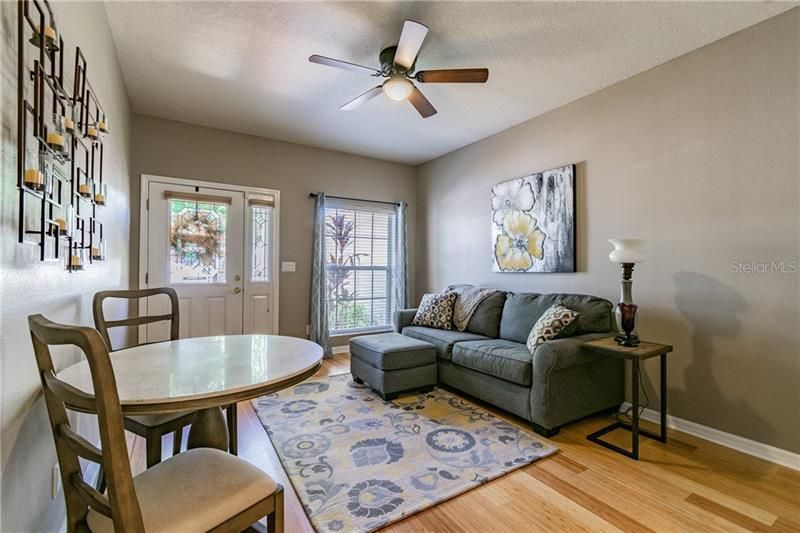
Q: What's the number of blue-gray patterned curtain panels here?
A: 2